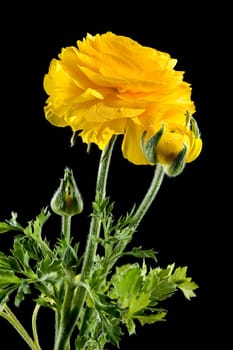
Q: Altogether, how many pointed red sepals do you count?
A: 0